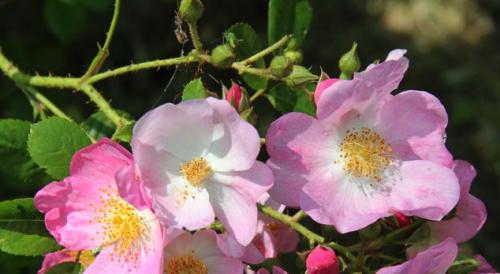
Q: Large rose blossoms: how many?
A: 3